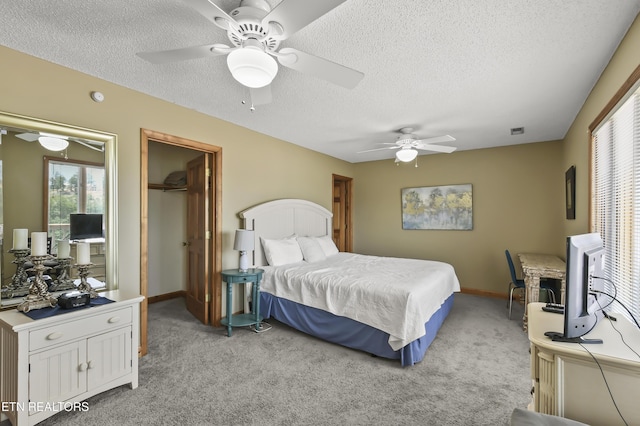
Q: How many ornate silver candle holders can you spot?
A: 2